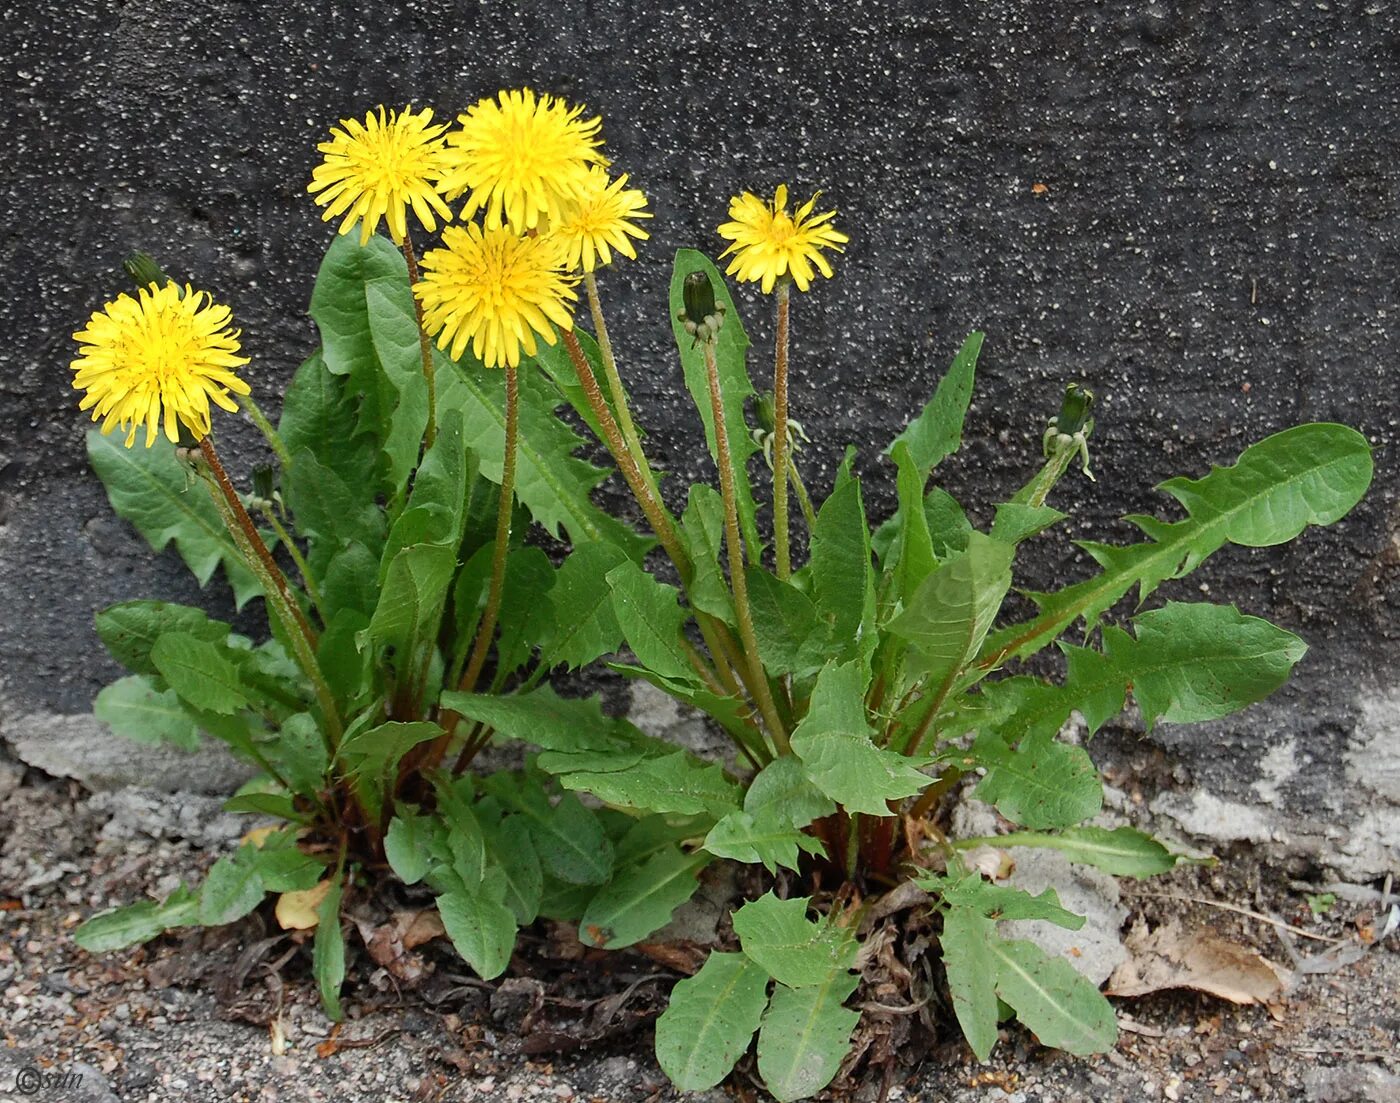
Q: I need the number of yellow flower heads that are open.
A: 6